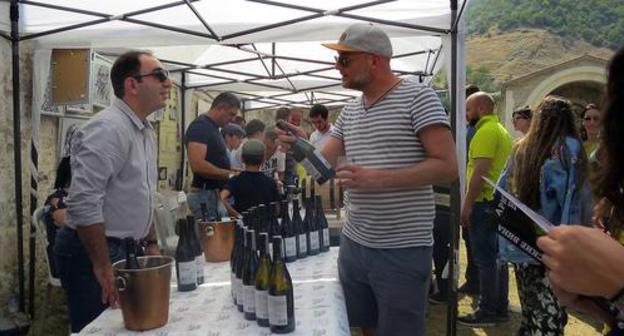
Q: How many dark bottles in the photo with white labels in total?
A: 12